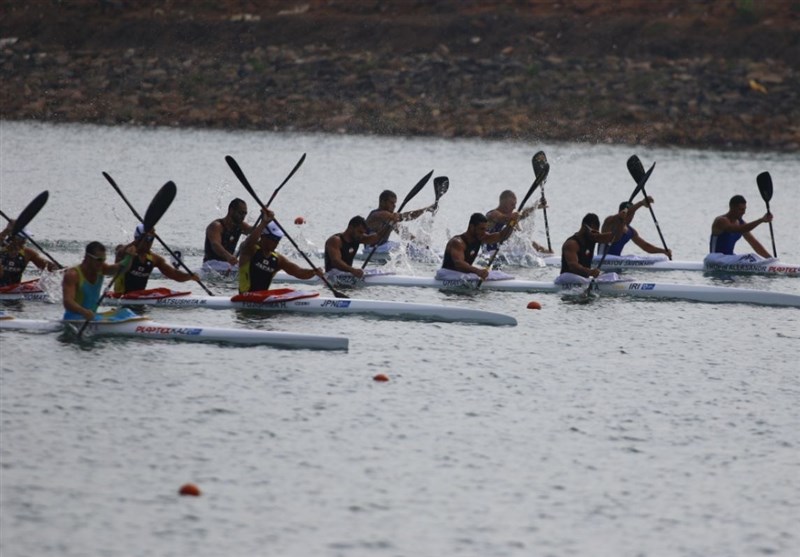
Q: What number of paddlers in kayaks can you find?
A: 12